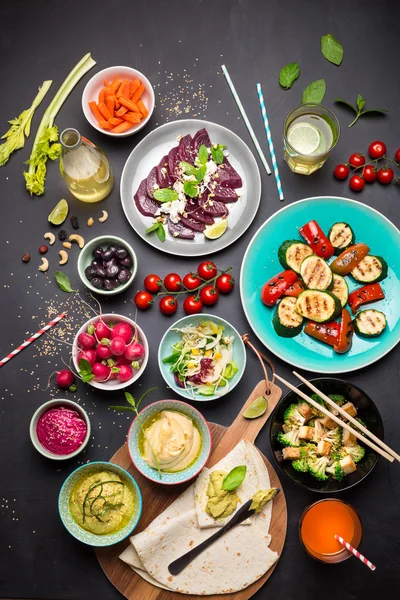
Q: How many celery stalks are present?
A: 2